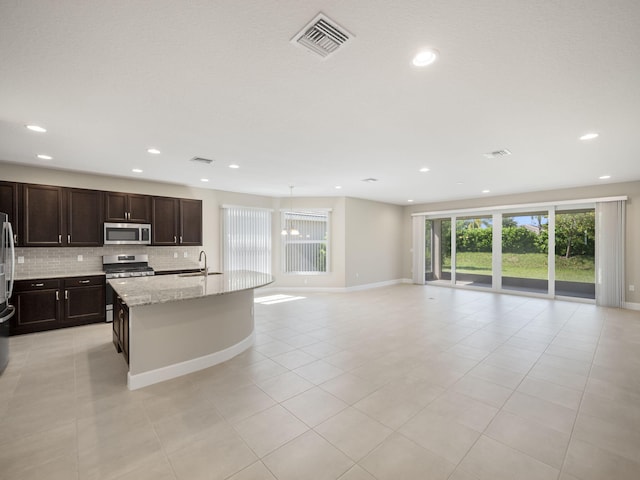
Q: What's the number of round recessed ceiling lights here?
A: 13